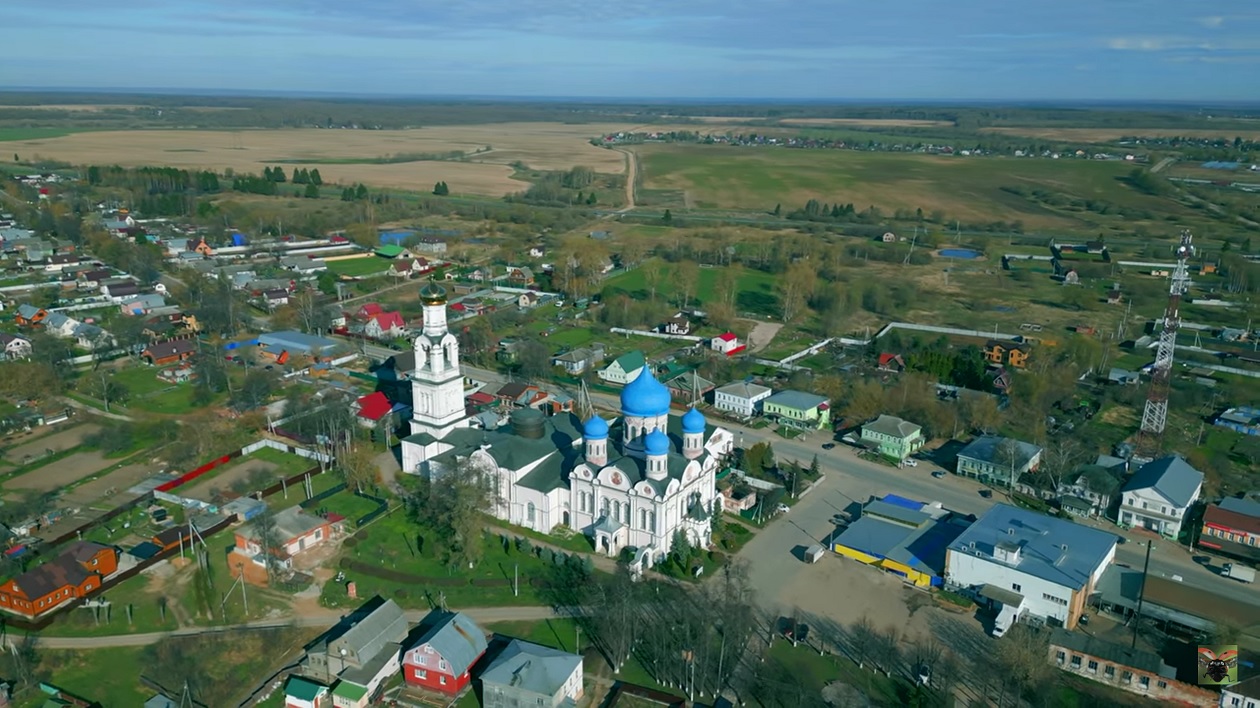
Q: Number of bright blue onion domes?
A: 4